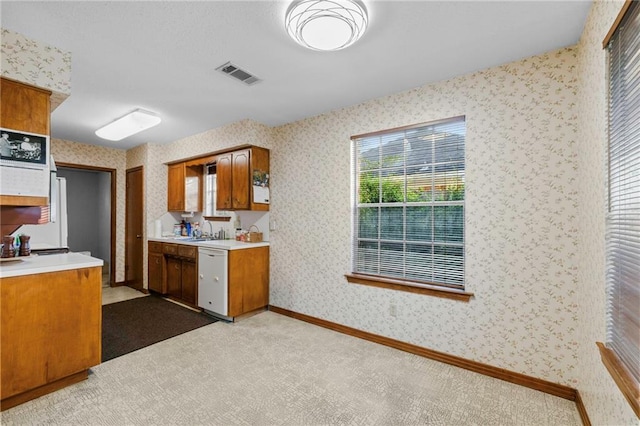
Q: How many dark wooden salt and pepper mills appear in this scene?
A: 2